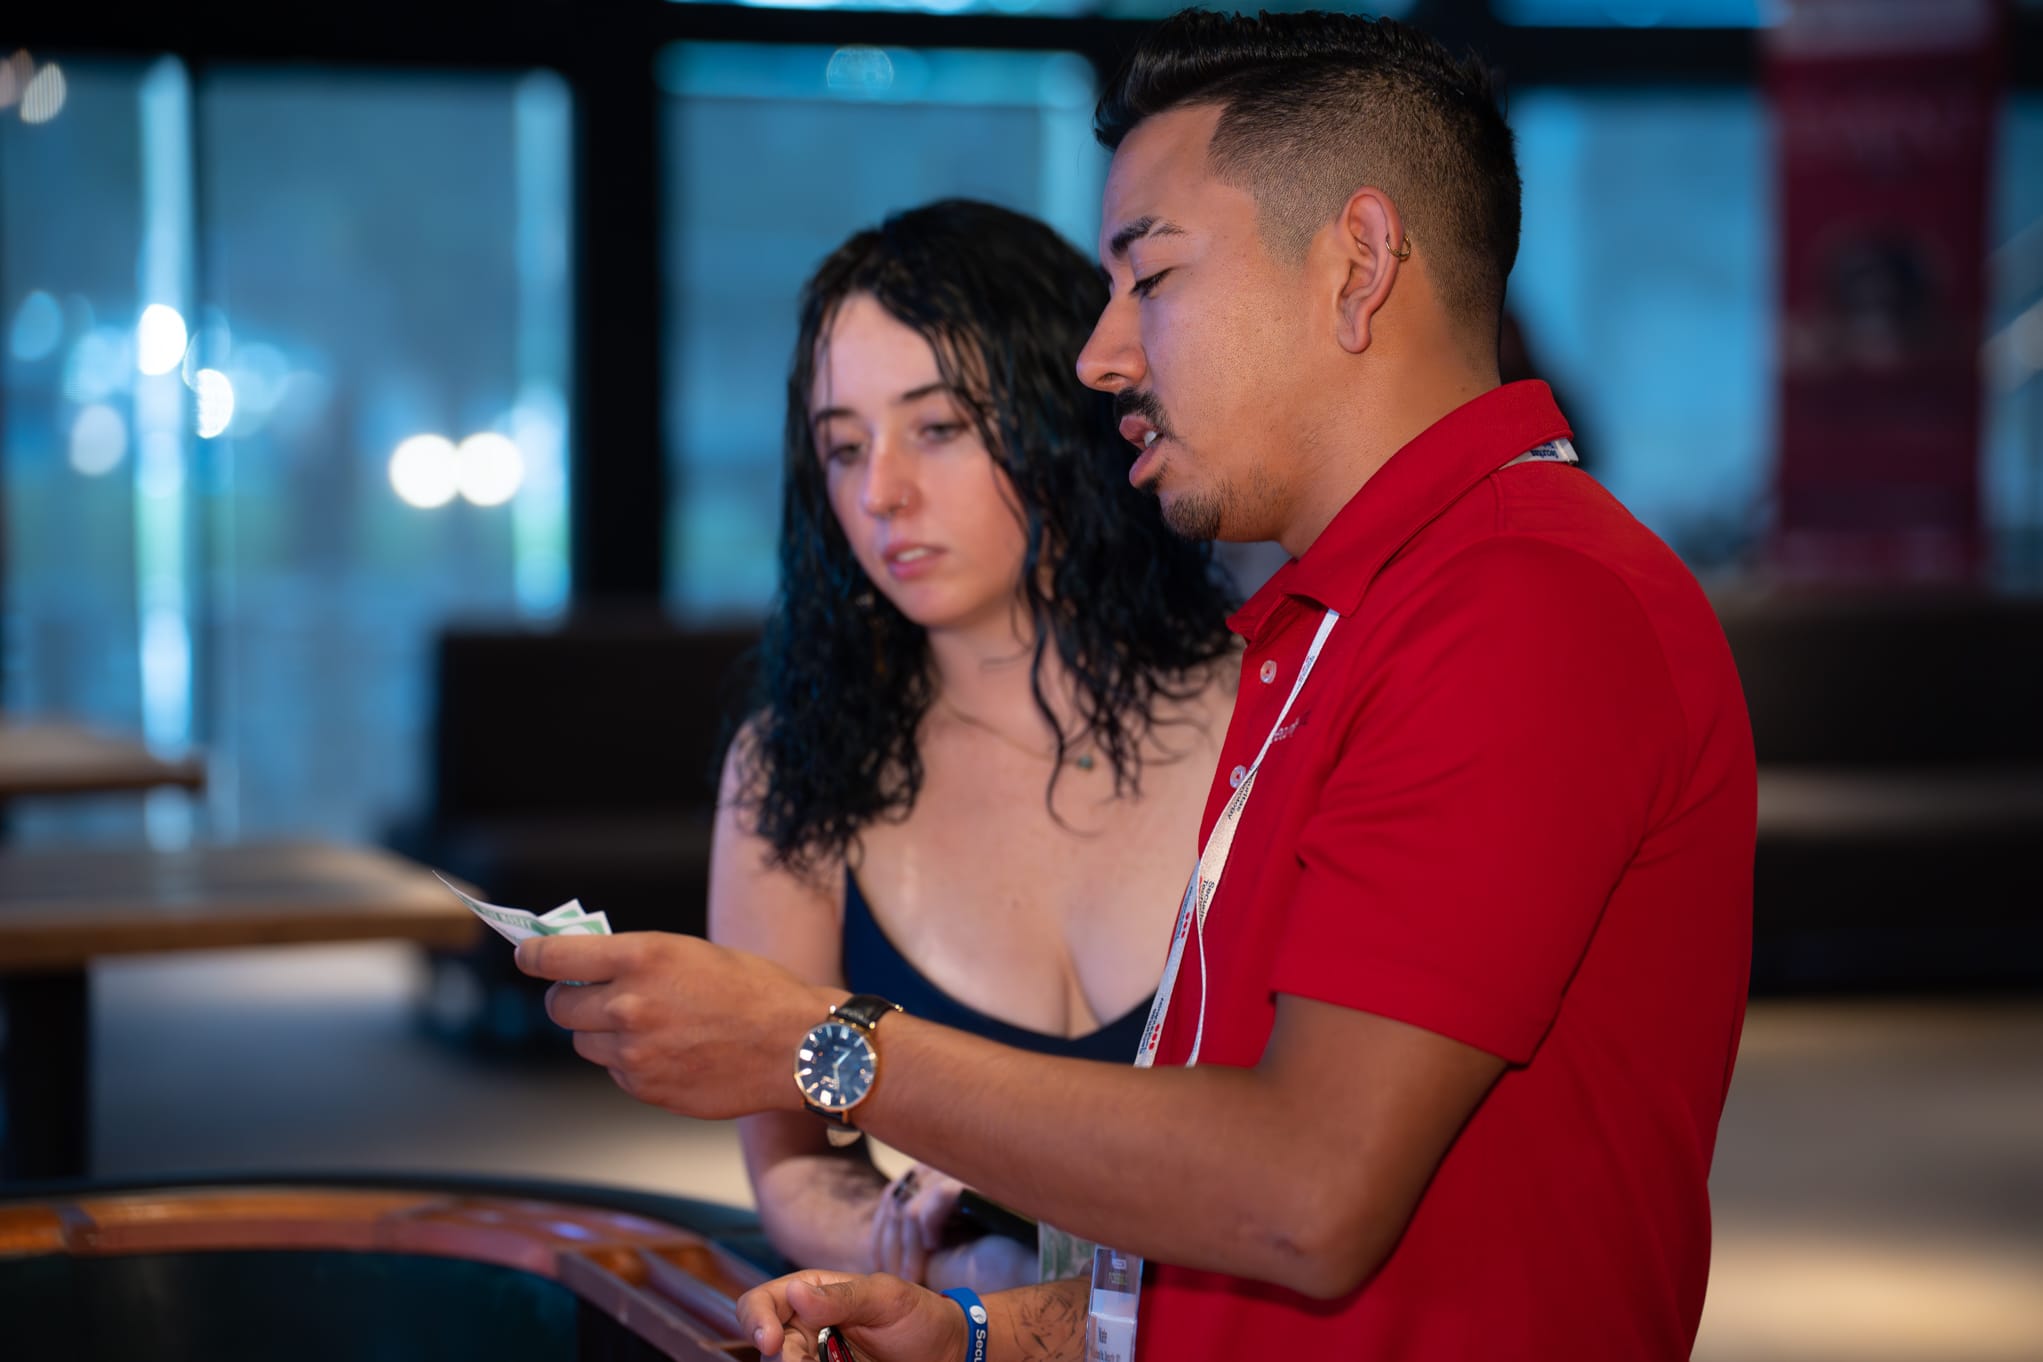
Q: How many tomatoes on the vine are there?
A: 0